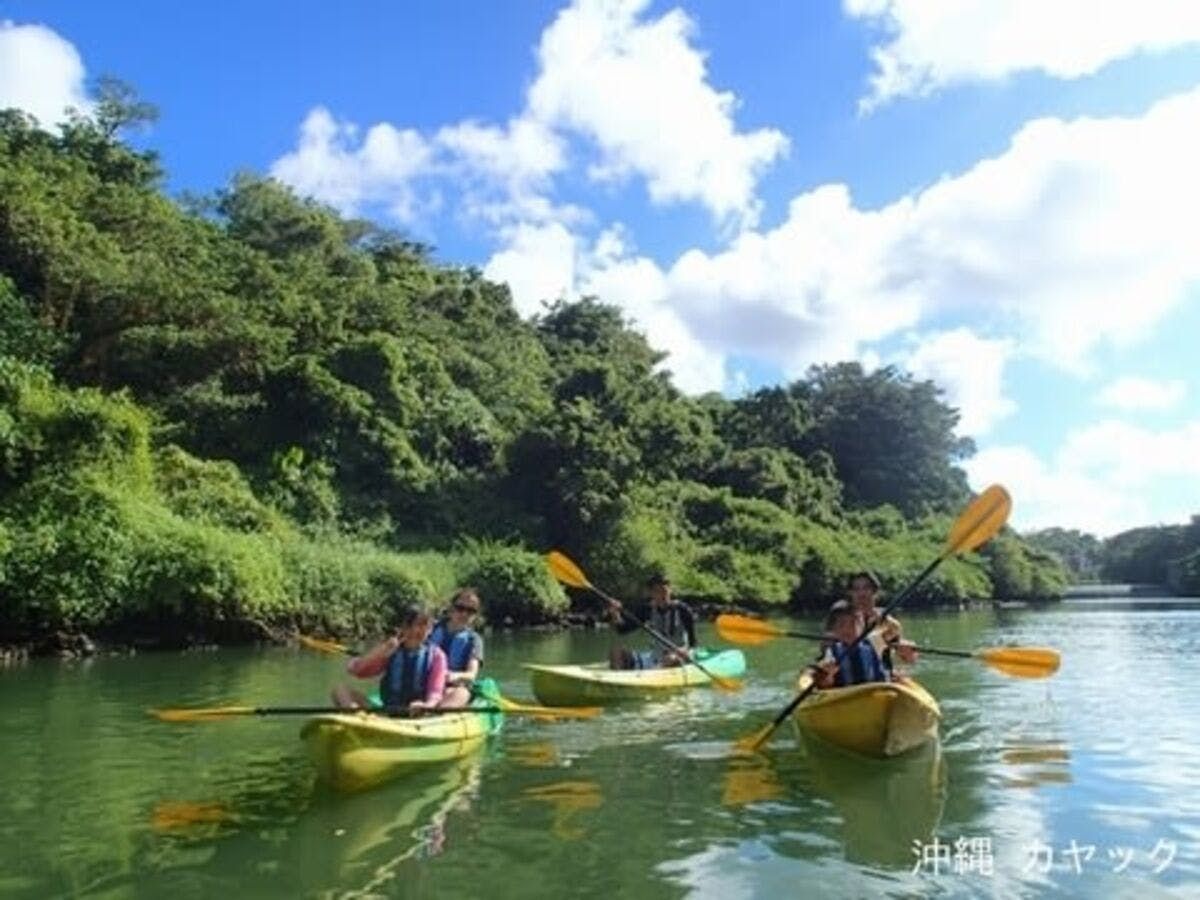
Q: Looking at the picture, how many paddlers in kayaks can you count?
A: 5